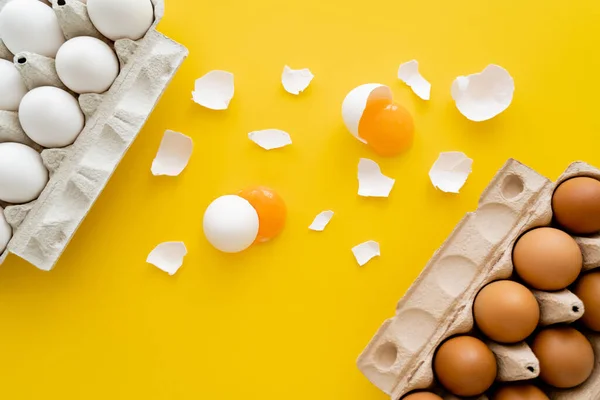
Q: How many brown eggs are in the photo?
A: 8